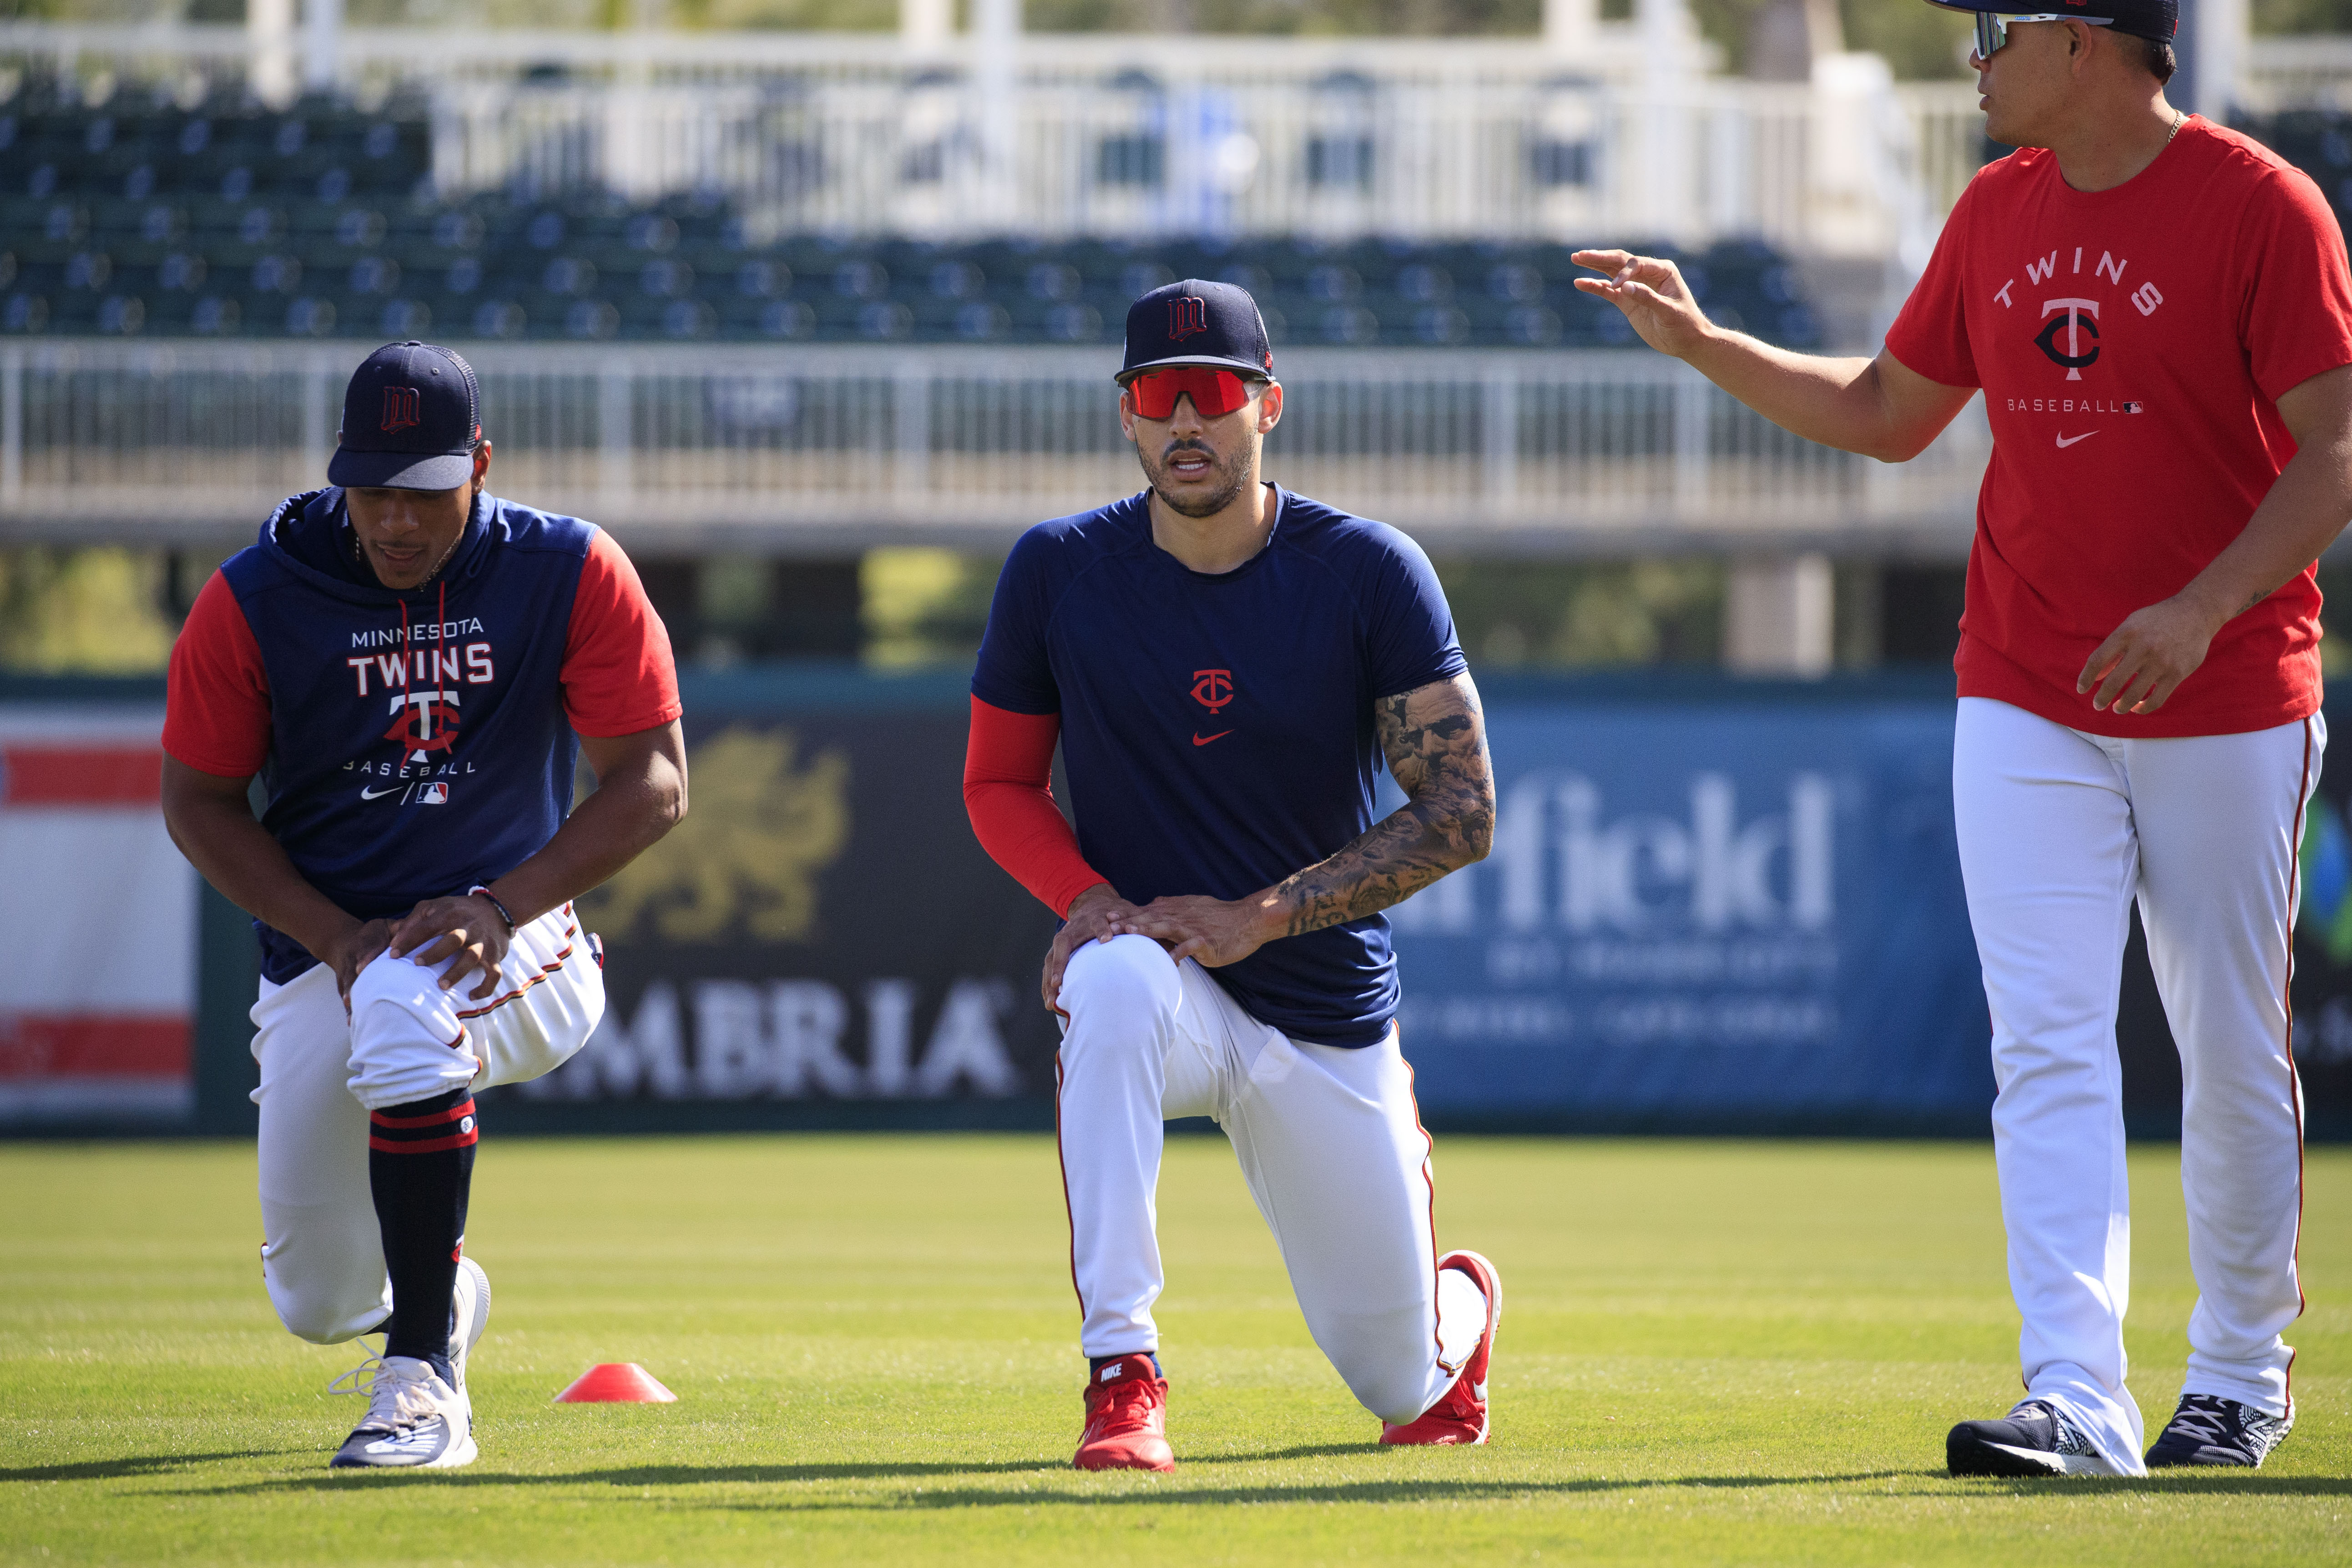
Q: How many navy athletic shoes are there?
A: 2